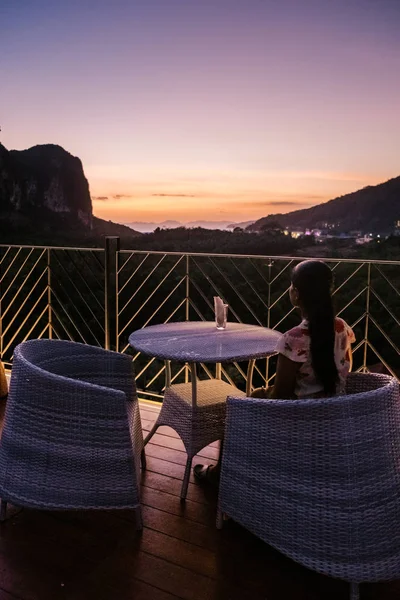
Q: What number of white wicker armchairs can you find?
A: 2